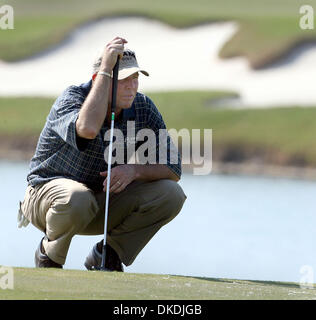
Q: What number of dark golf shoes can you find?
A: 2